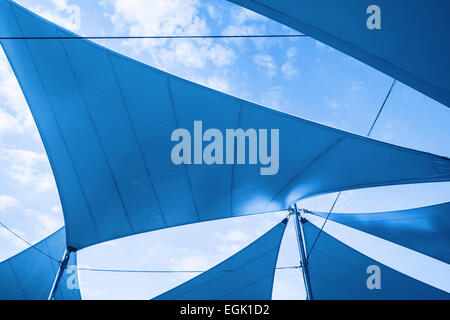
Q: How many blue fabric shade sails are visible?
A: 6